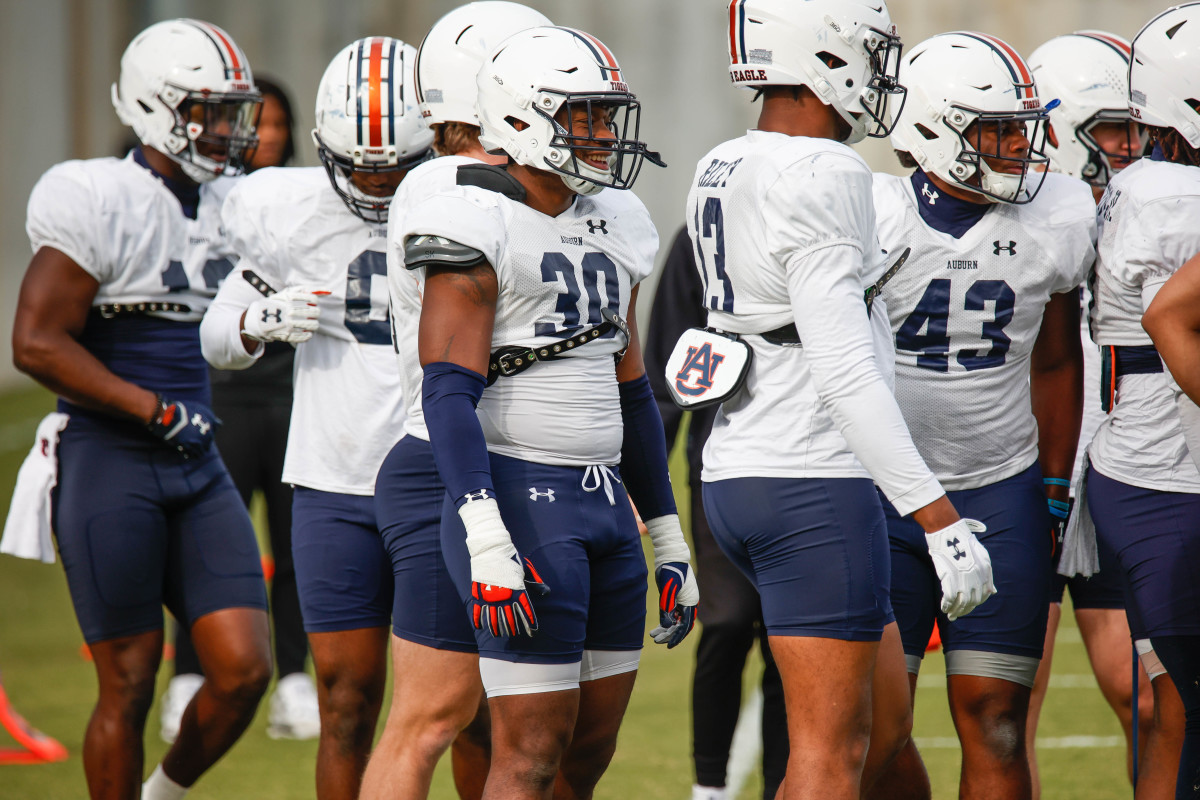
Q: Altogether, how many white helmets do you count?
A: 8